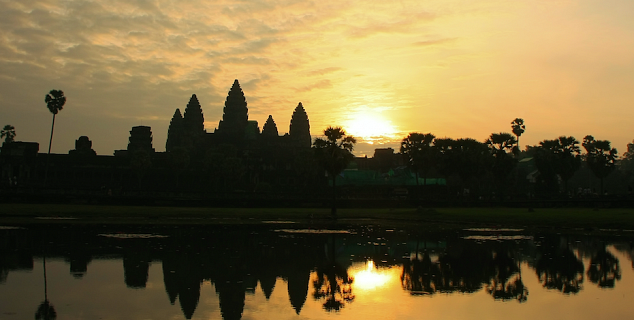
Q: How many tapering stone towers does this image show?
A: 5